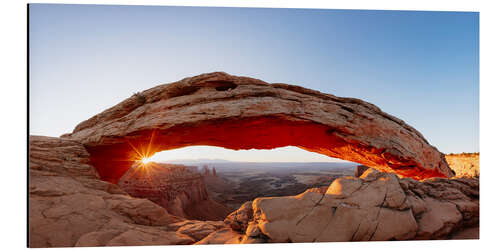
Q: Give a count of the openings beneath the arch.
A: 1